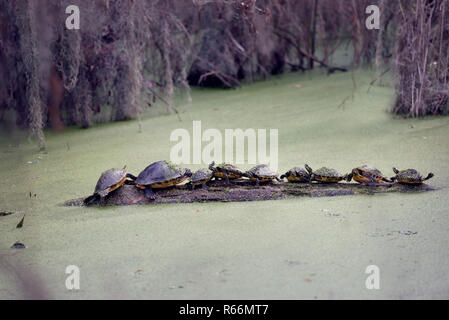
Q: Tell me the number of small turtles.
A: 7